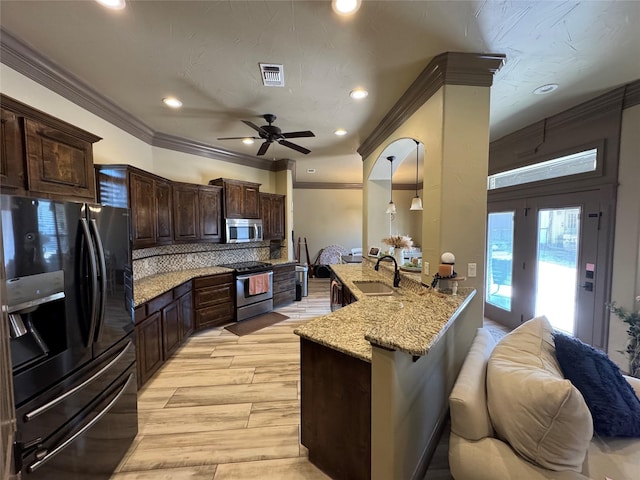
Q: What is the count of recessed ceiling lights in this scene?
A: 7